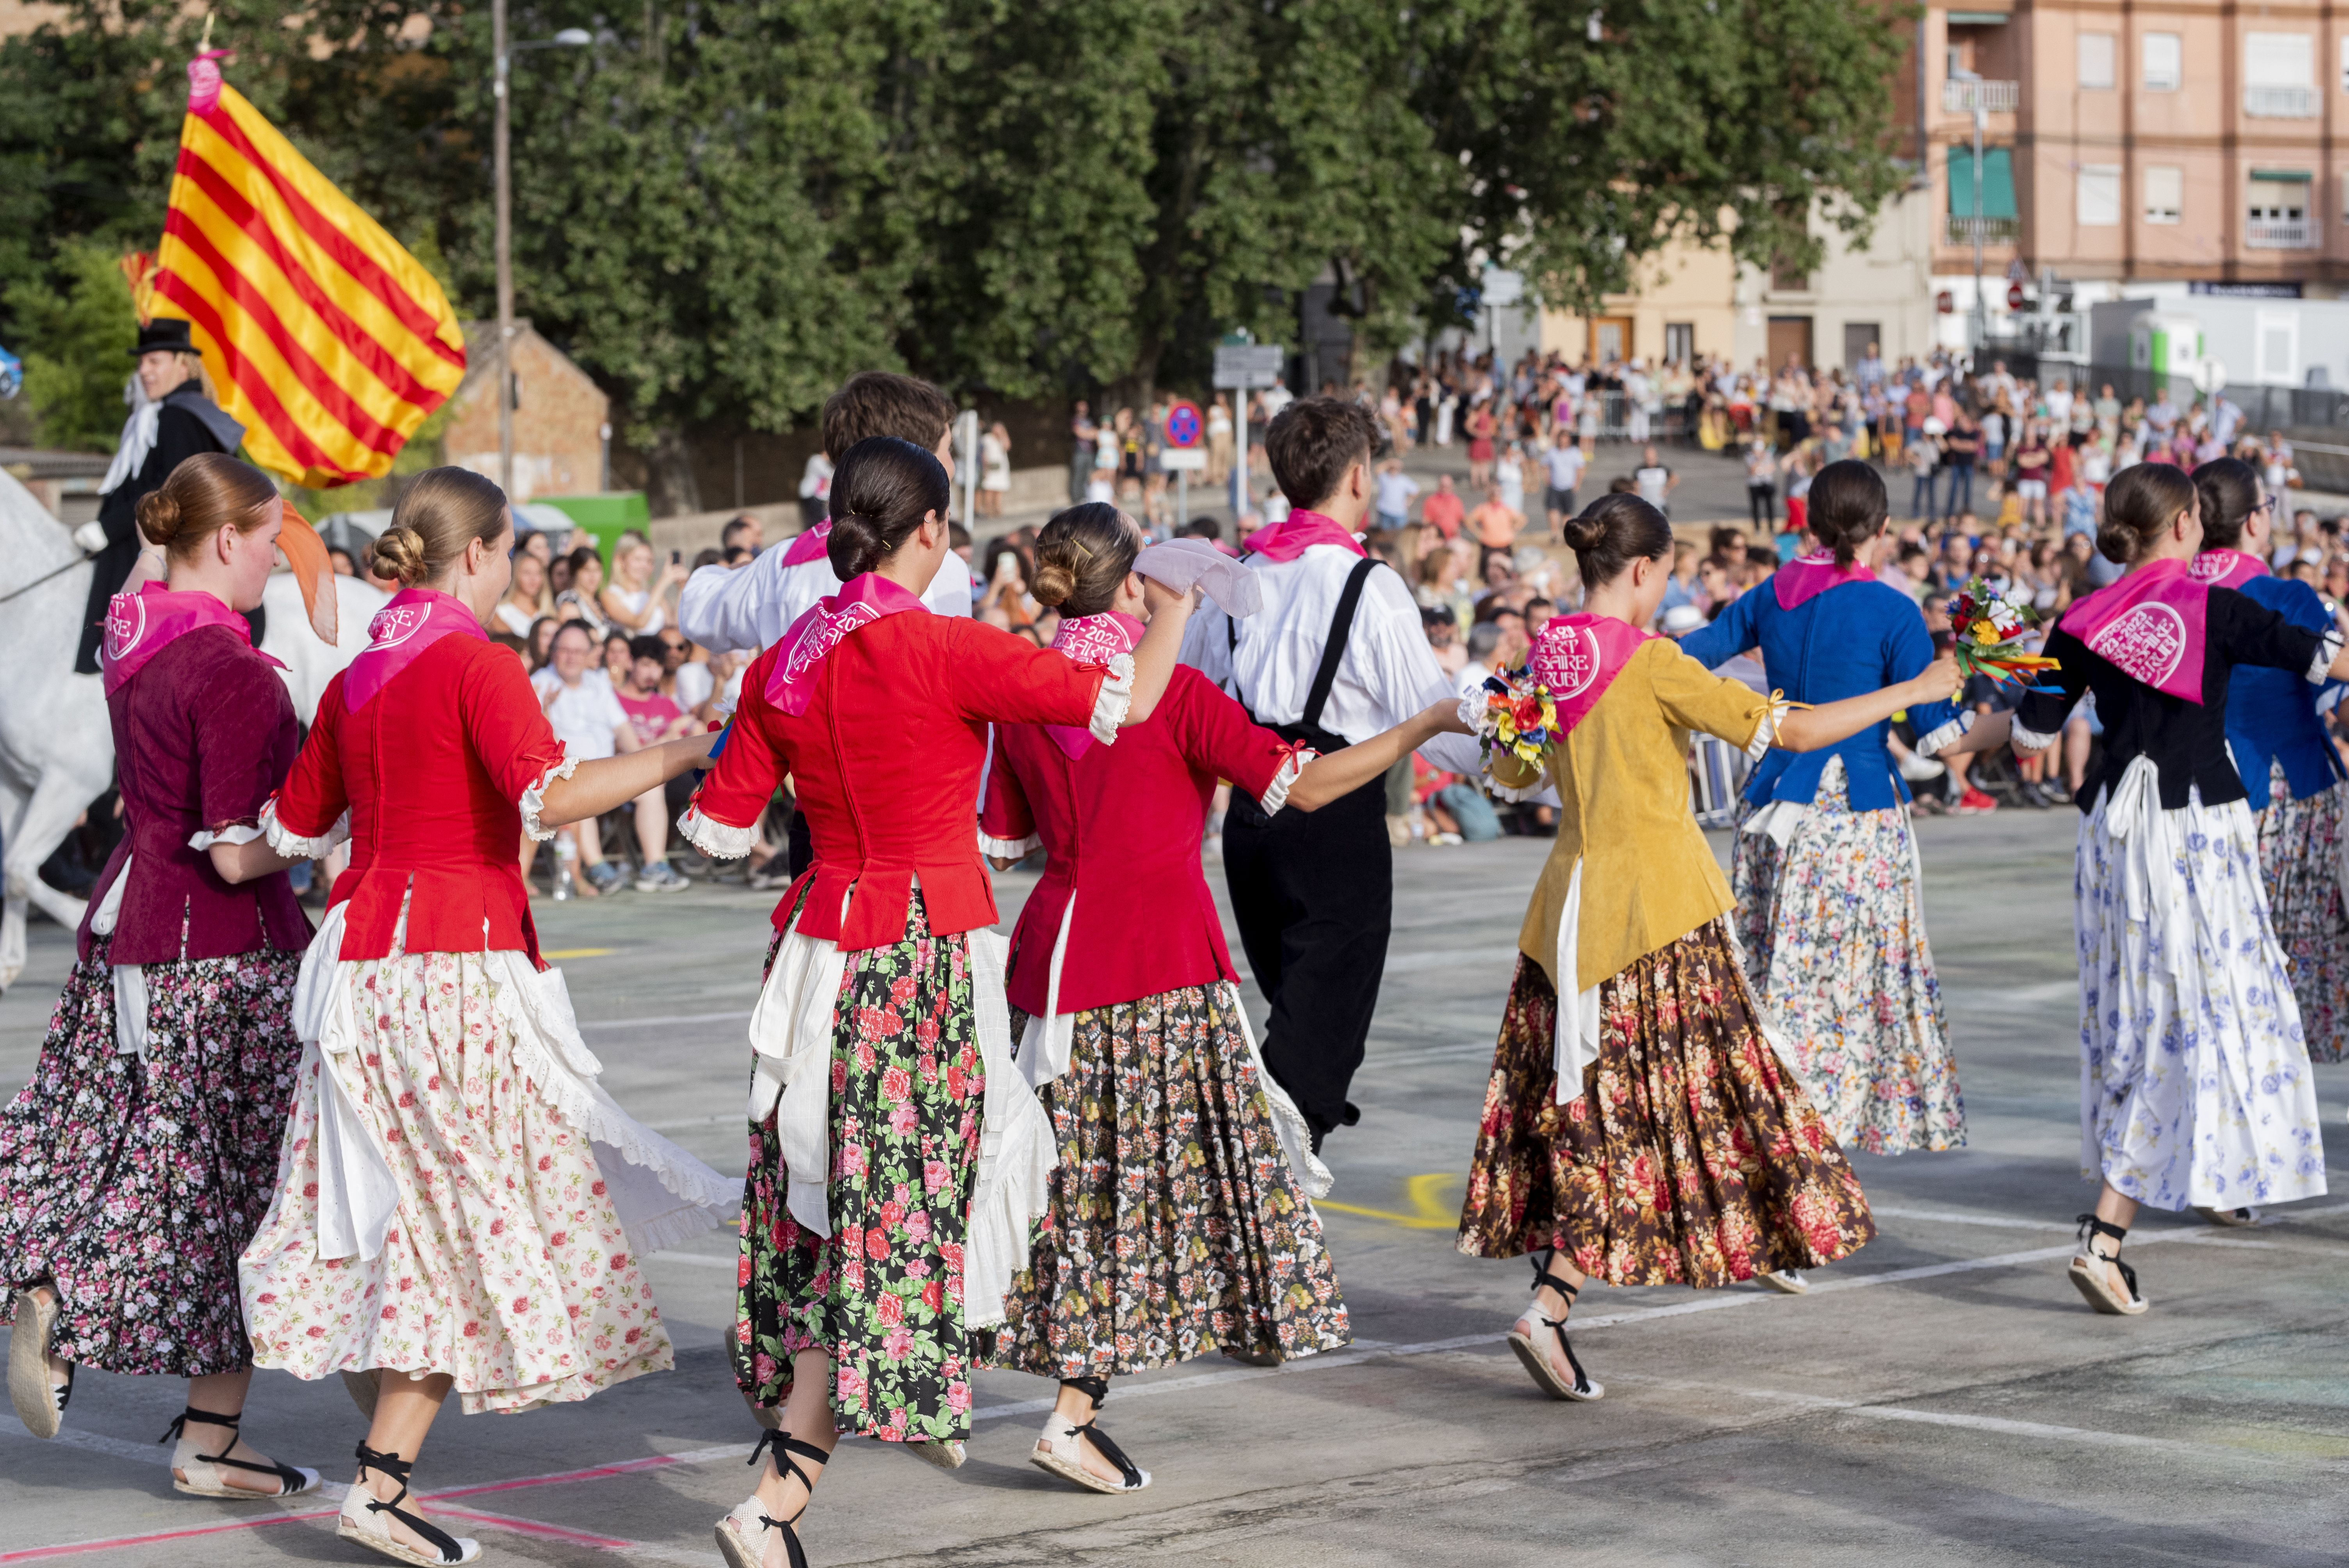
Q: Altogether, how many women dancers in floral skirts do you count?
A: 8